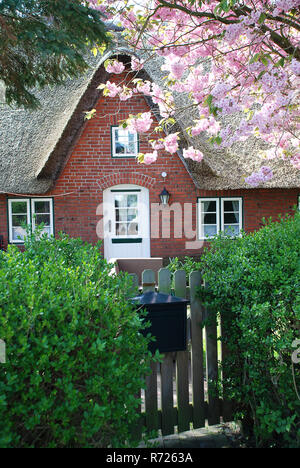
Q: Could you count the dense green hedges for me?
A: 2